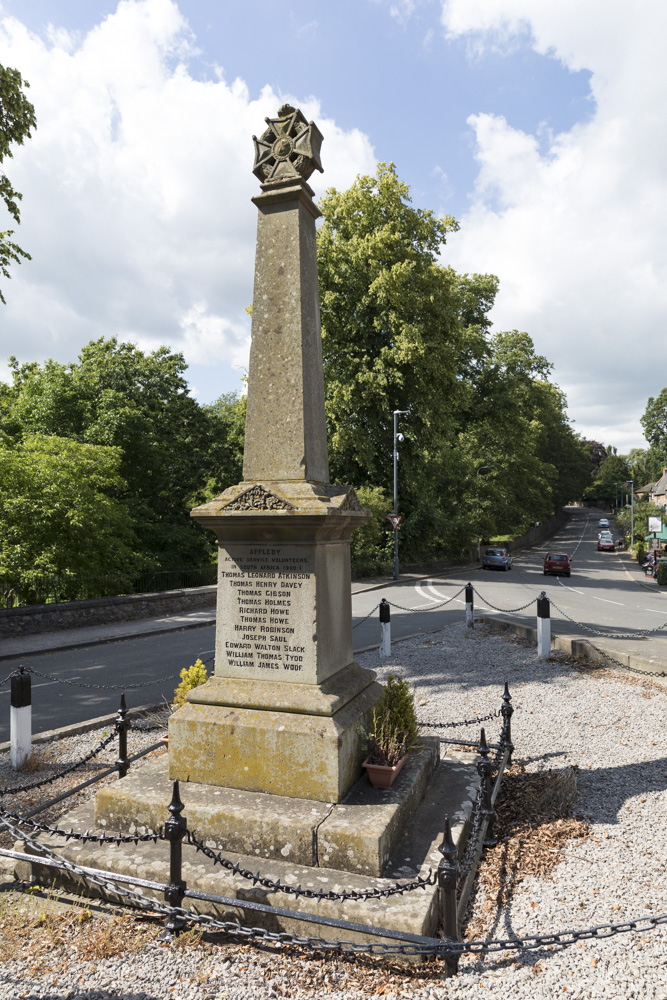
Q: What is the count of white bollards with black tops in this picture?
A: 4